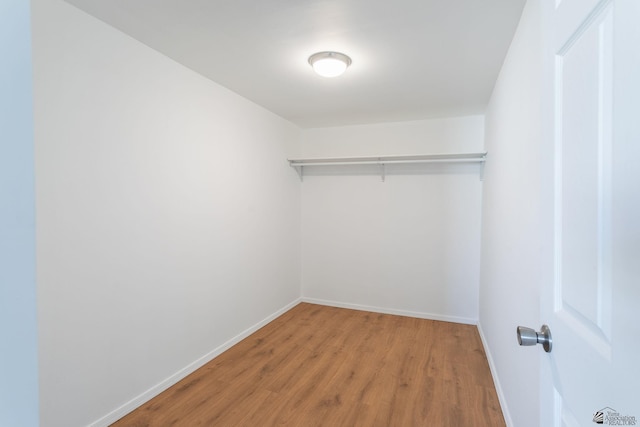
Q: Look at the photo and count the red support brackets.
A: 0